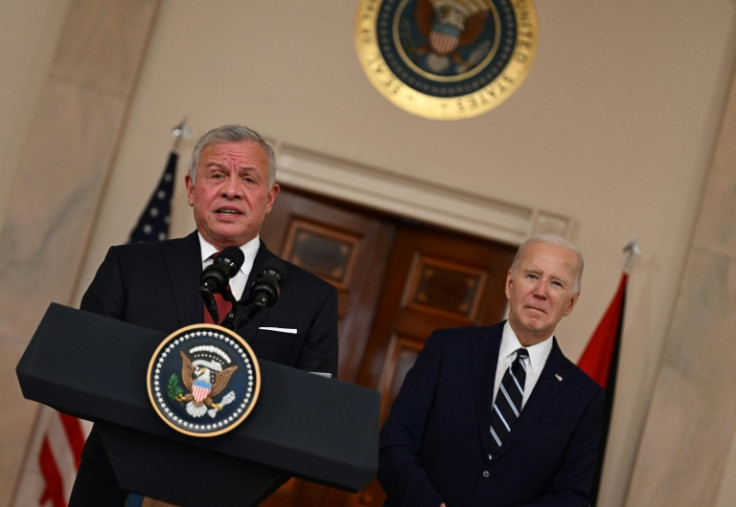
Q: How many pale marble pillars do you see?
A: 2